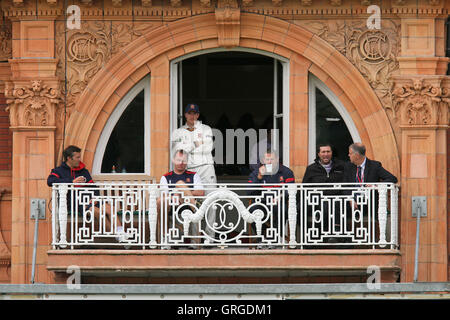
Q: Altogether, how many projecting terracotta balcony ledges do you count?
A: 1